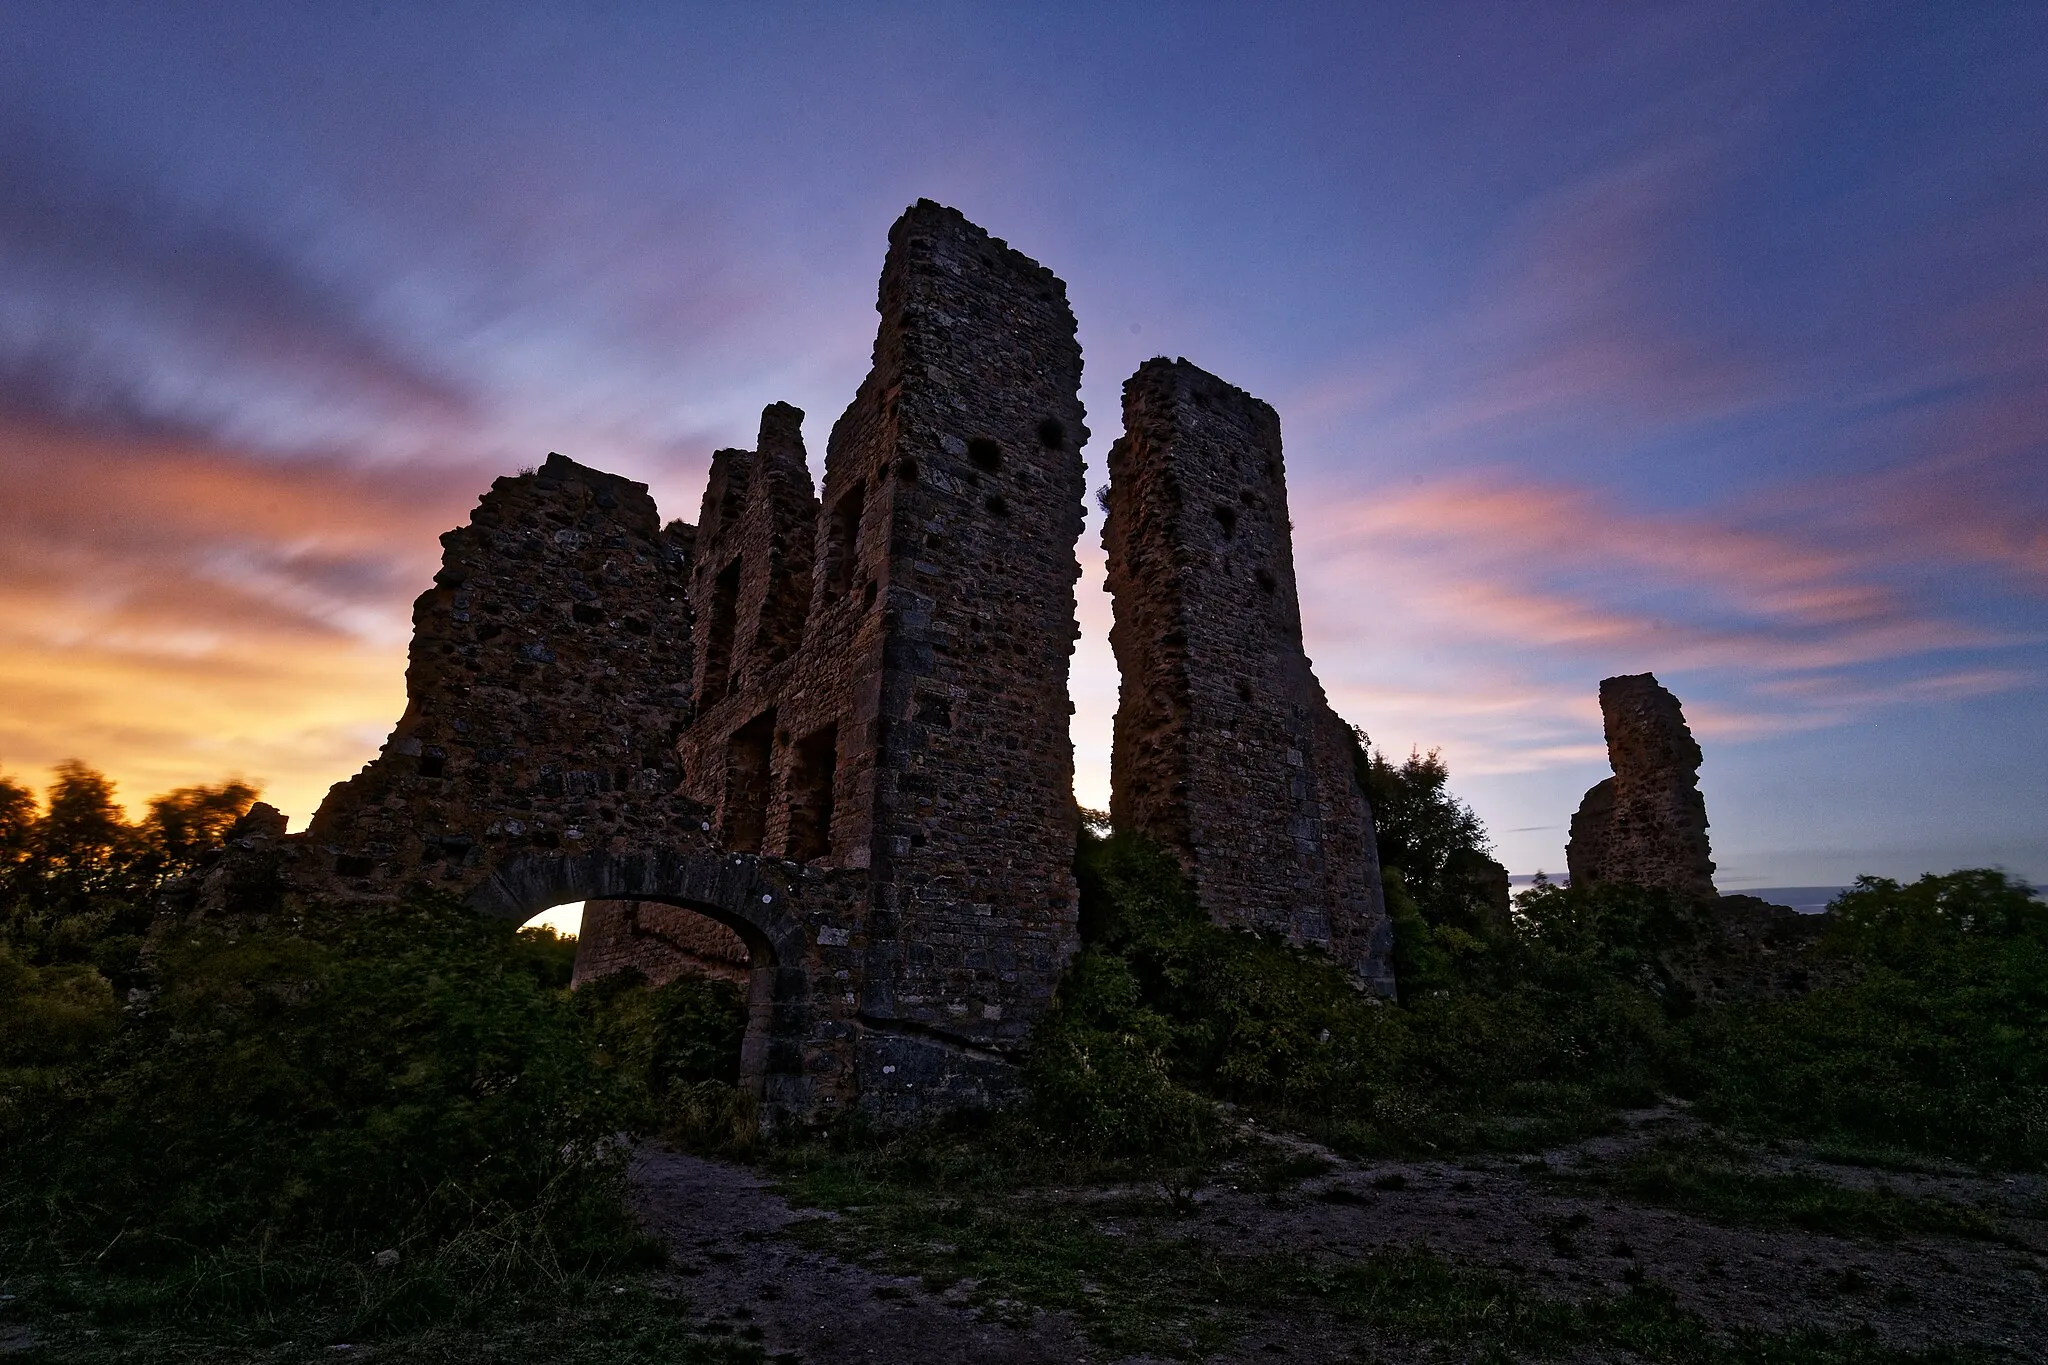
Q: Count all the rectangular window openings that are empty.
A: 4